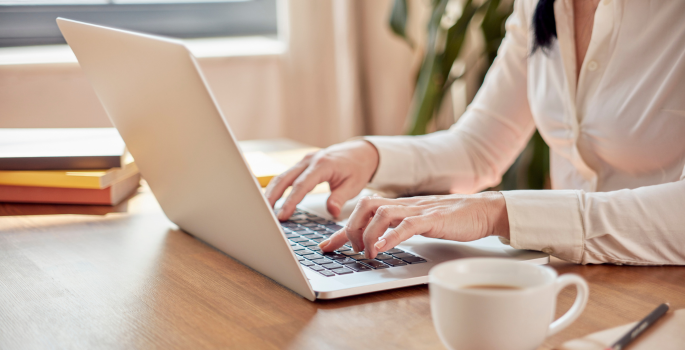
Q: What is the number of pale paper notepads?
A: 1